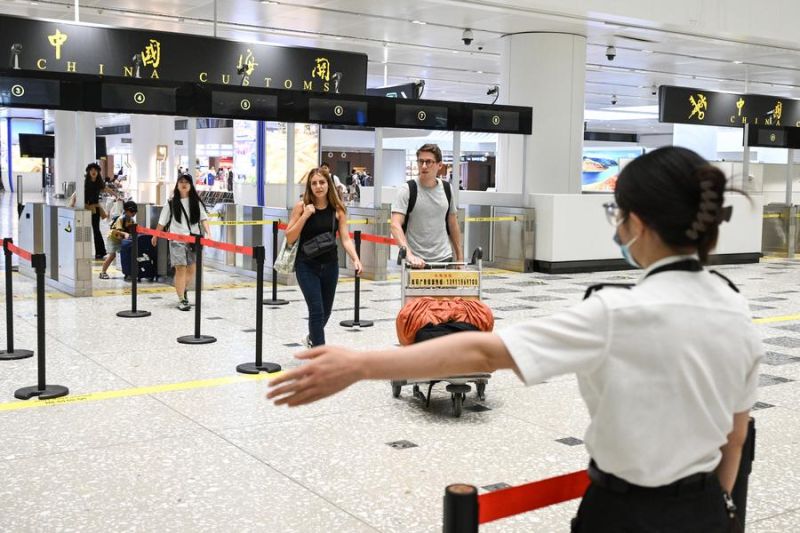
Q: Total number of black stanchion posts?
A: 9